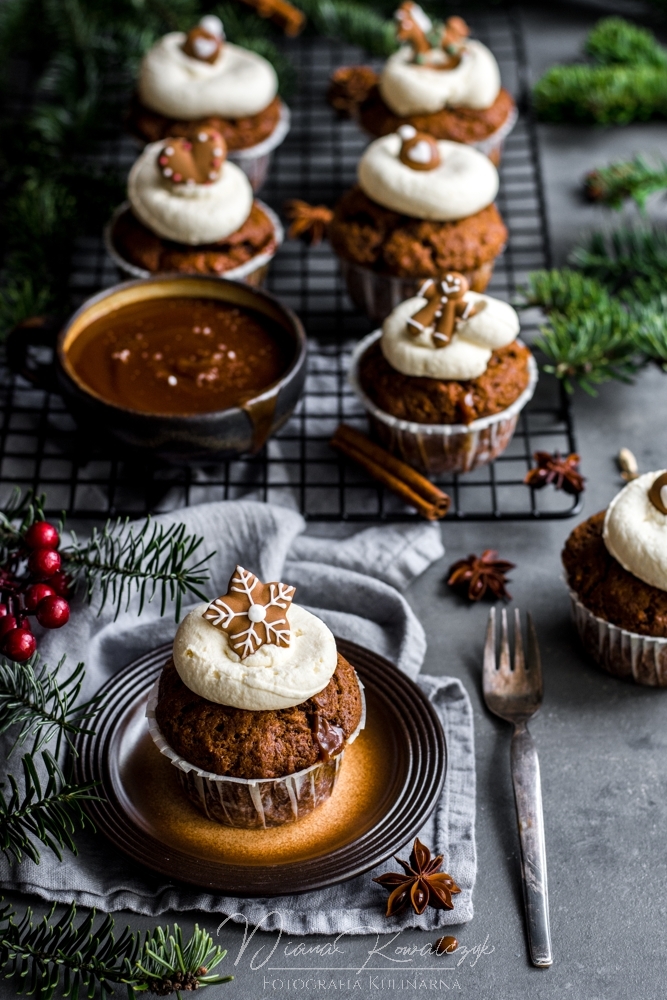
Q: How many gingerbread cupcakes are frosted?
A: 7